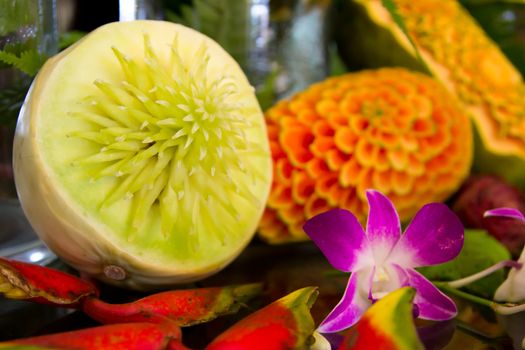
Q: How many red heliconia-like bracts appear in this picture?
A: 5